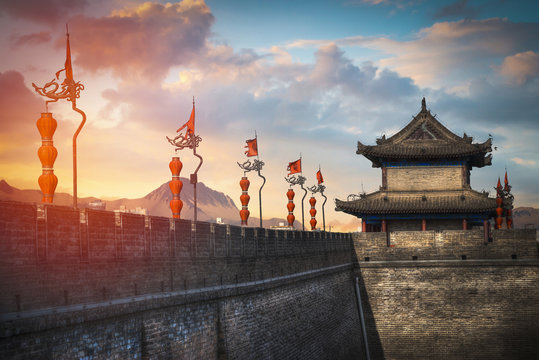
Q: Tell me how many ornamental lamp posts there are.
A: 7